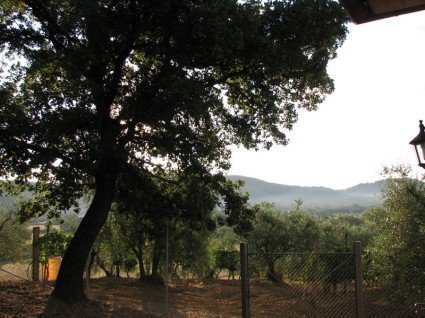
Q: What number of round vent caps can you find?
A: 0